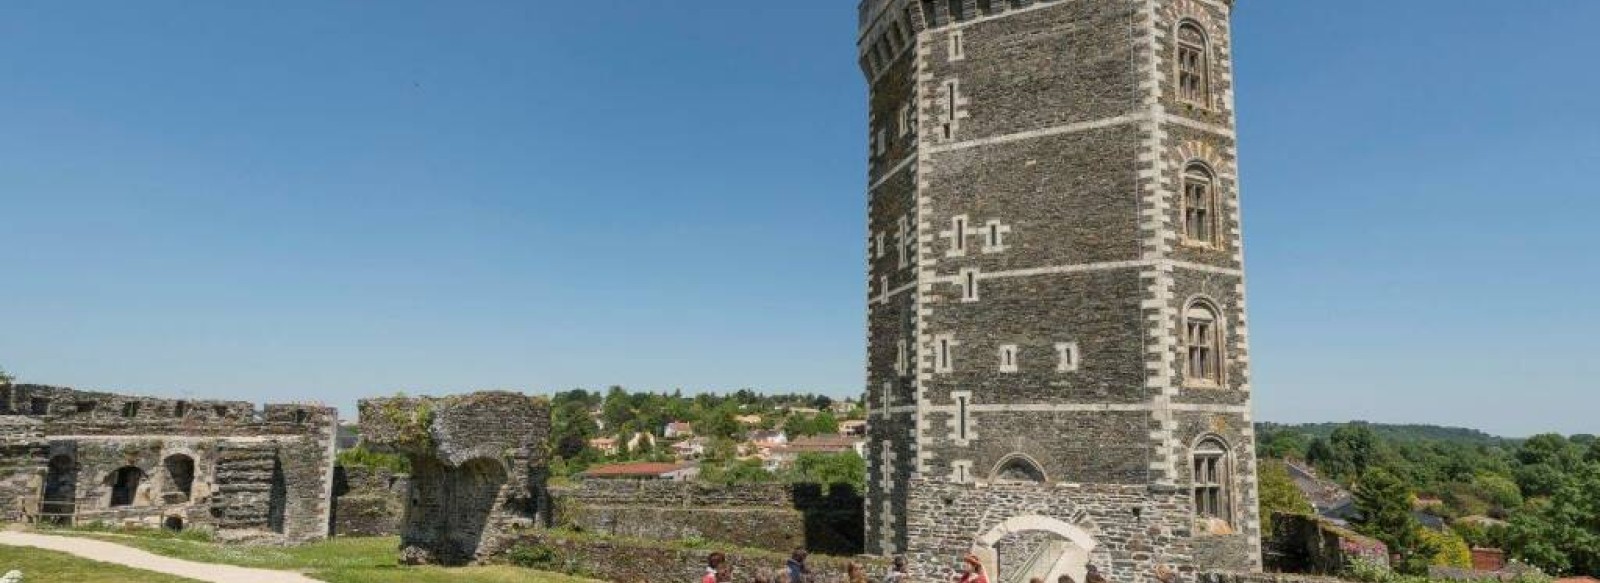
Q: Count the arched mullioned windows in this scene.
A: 4